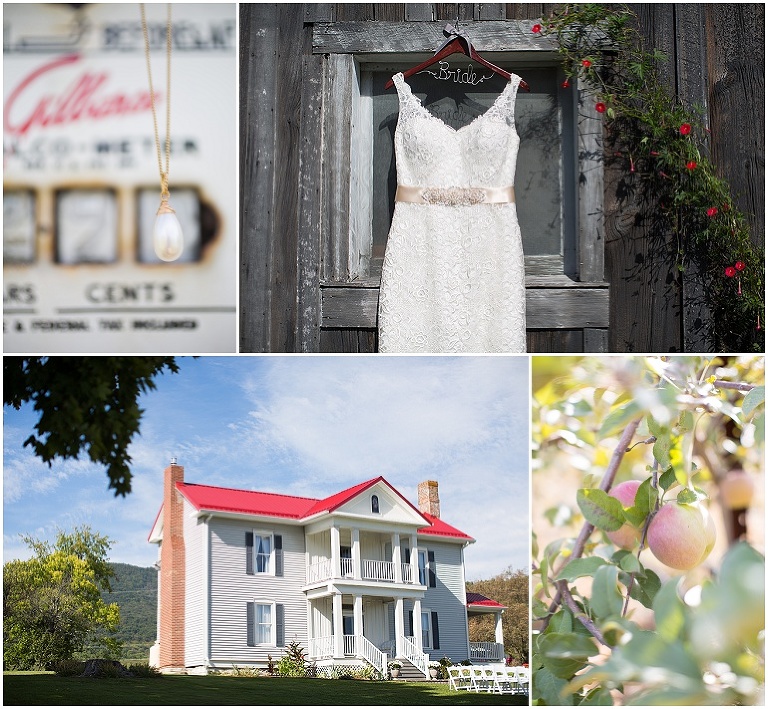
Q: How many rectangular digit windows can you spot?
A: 3